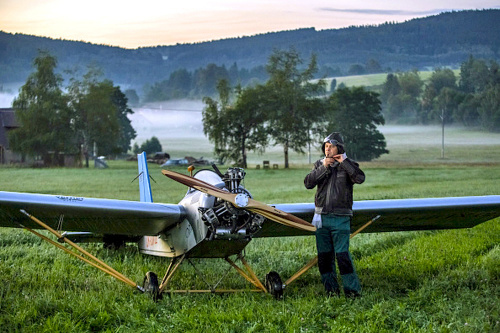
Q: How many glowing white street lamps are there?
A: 0